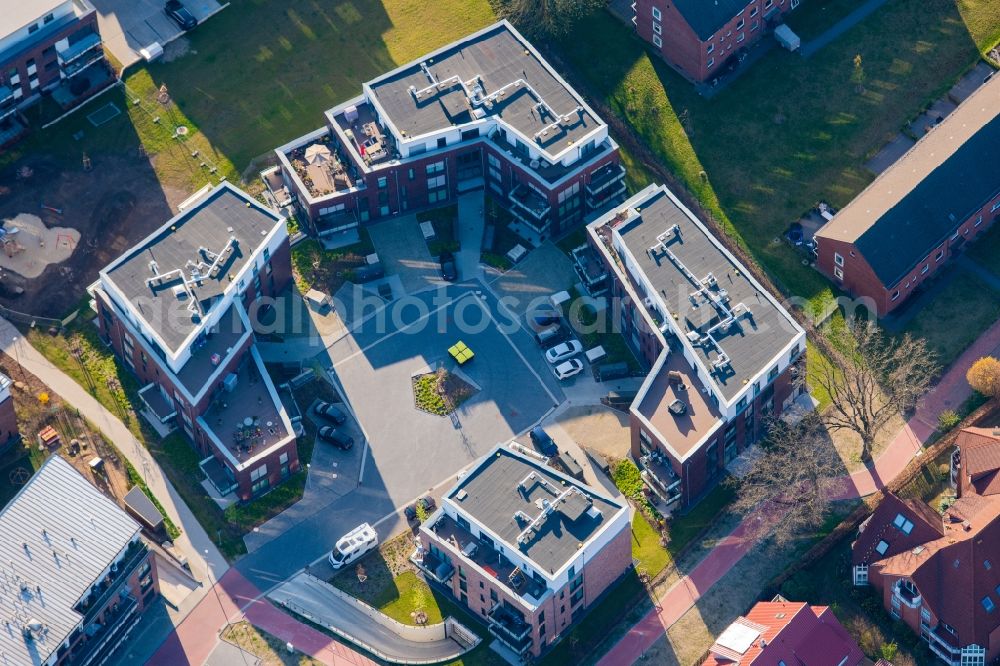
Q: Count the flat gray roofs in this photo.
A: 4